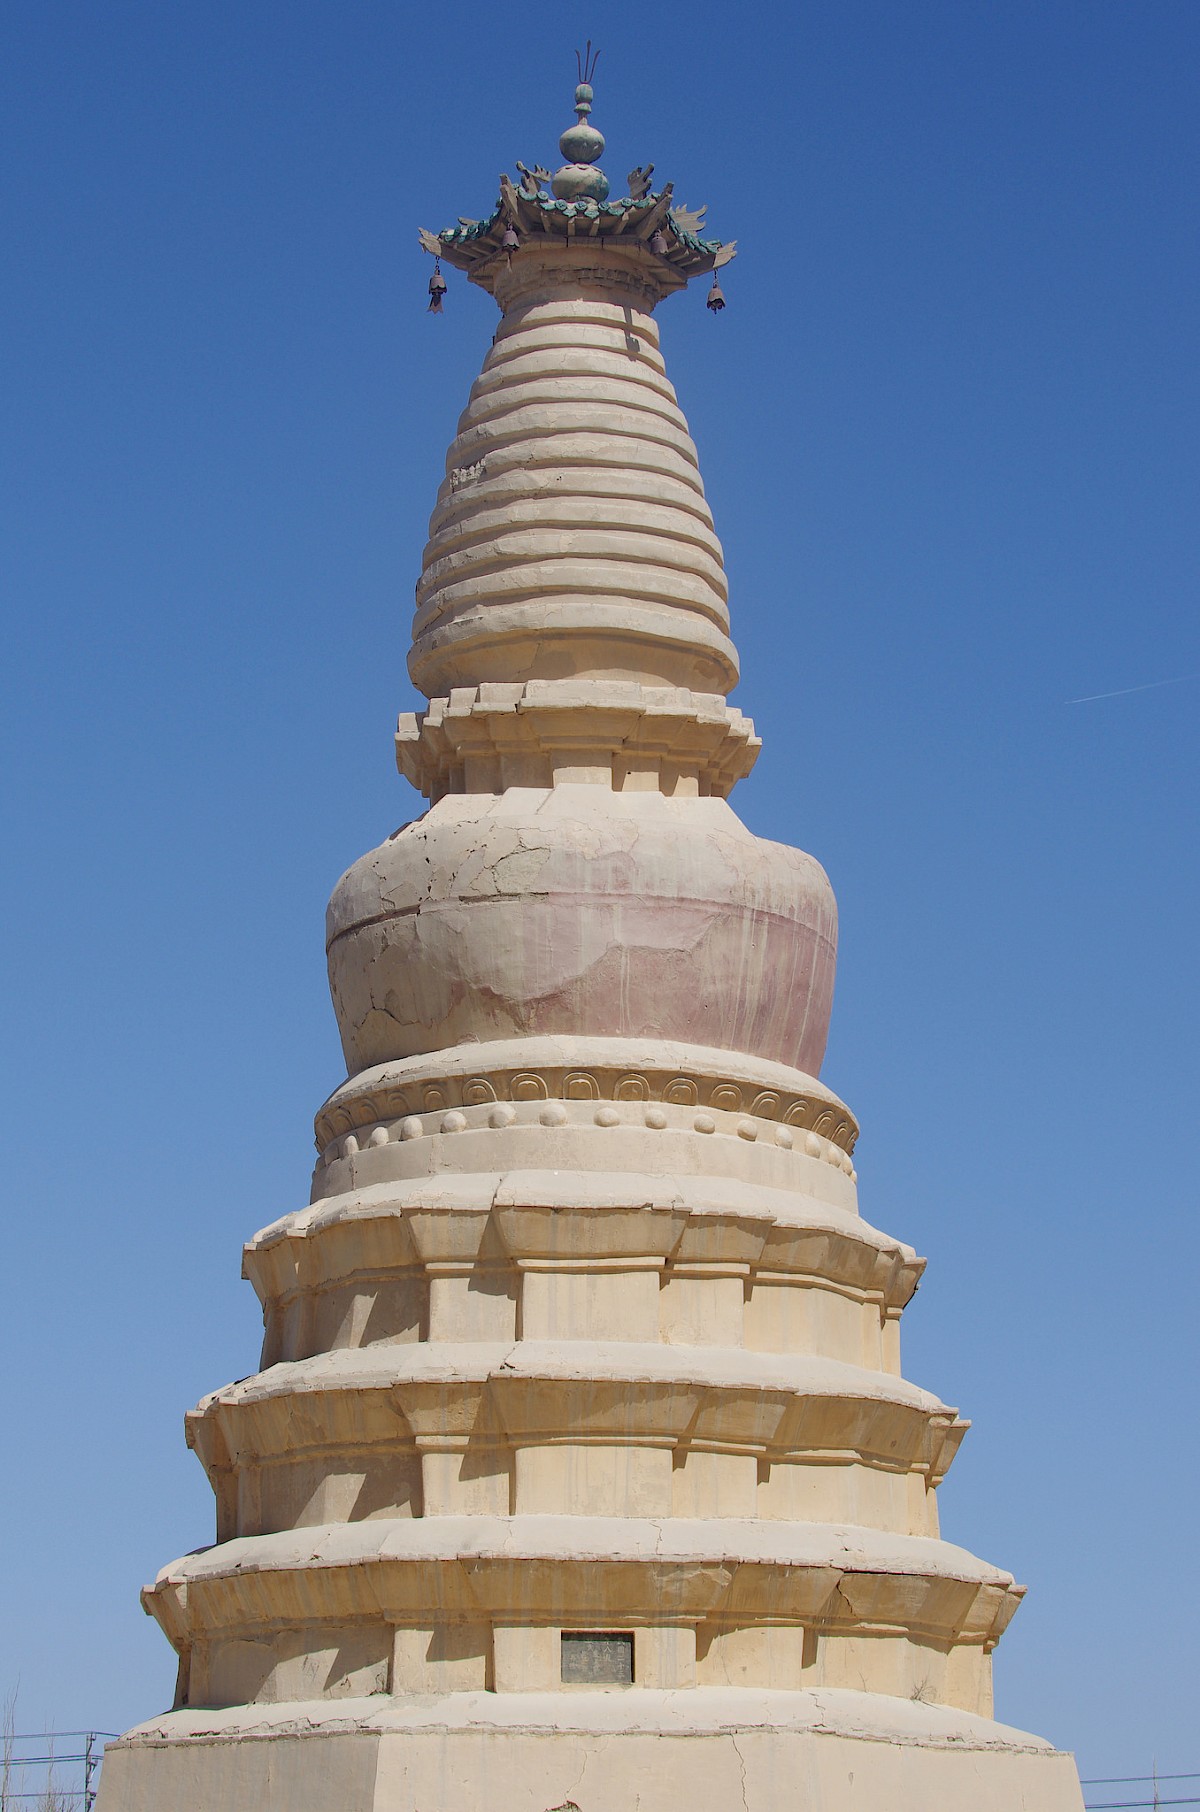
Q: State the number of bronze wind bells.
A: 4